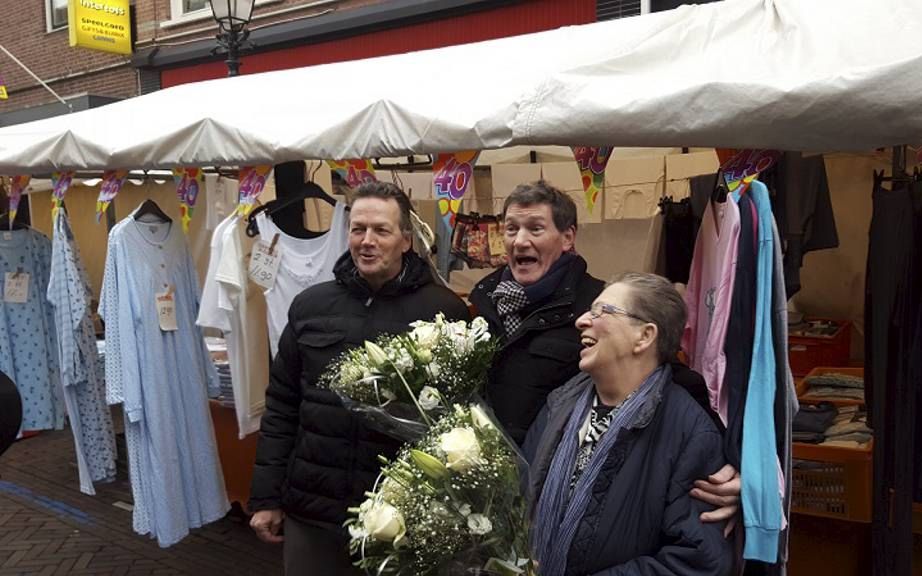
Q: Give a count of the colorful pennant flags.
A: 9